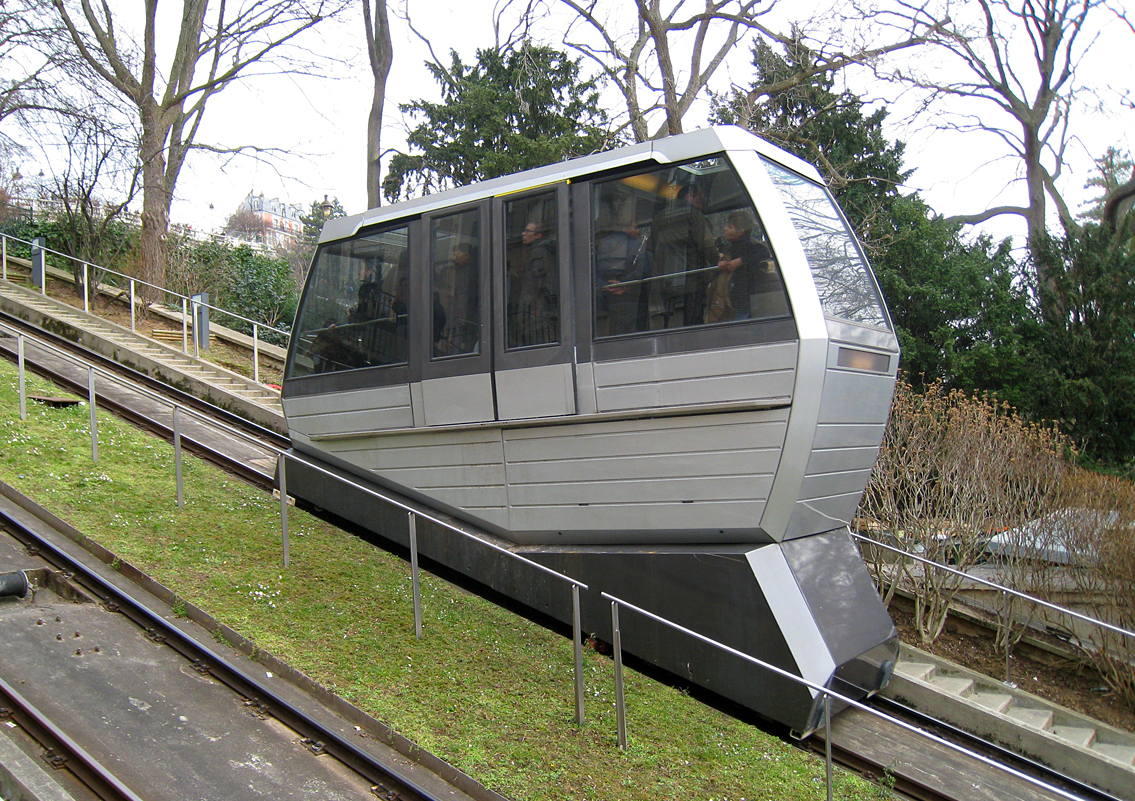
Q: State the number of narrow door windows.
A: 2